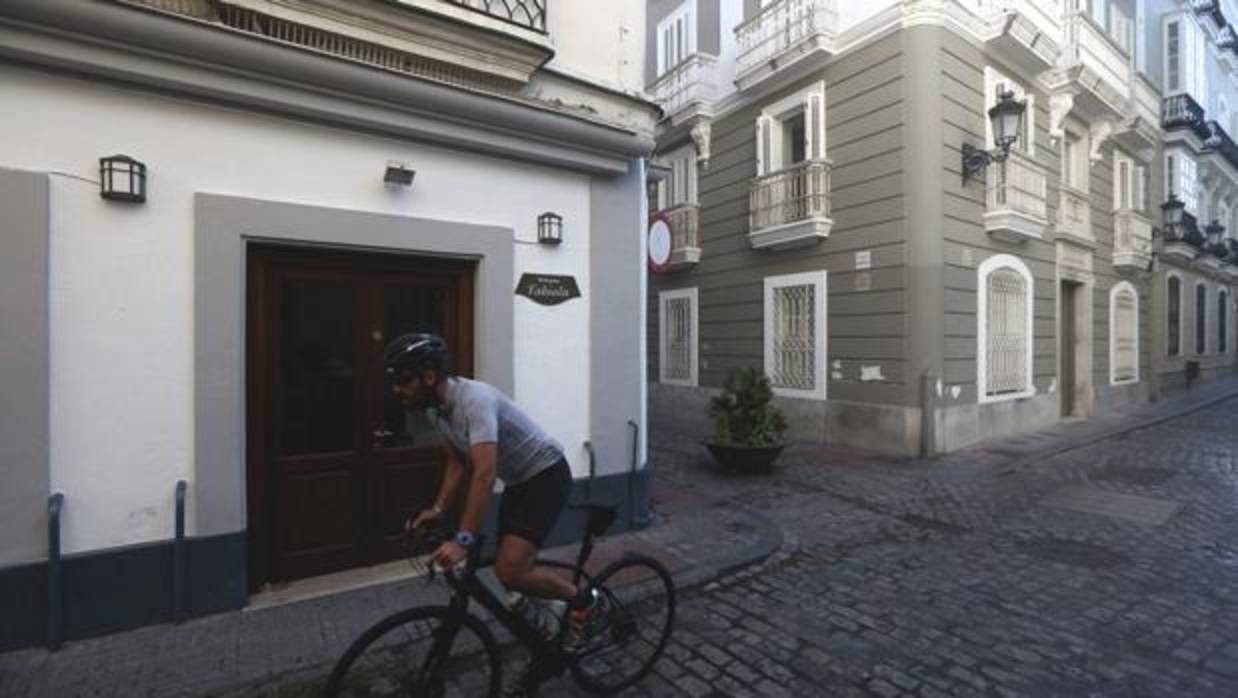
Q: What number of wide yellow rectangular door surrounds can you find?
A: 0